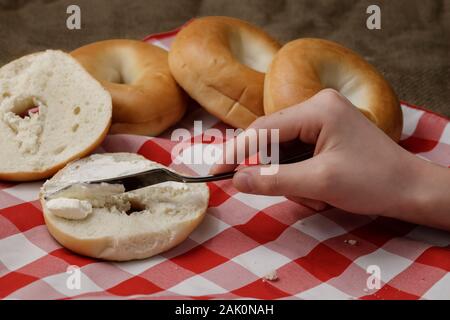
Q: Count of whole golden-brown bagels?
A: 3